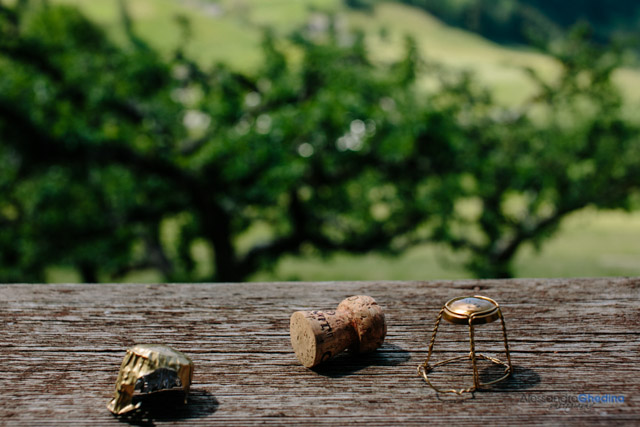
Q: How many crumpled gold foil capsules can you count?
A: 1